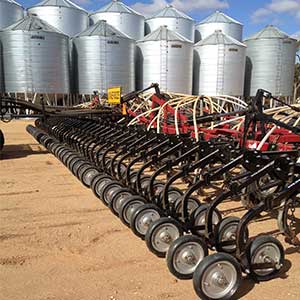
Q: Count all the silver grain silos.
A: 10